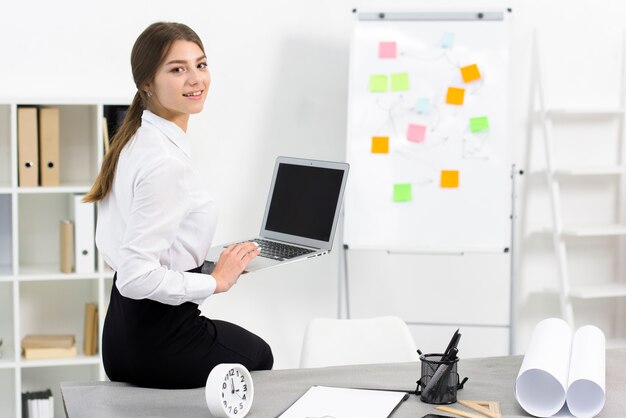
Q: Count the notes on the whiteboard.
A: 12